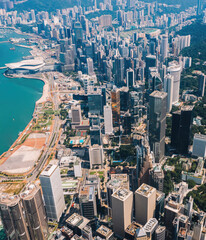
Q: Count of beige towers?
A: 2